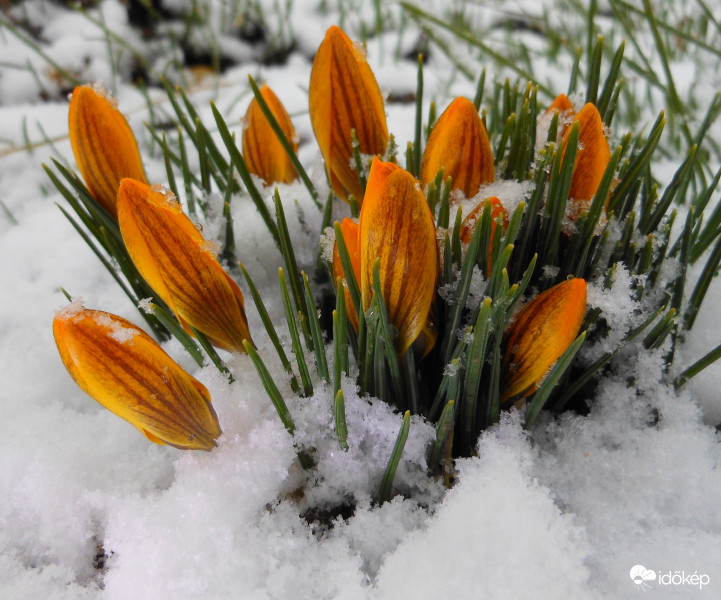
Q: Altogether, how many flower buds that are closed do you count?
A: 12